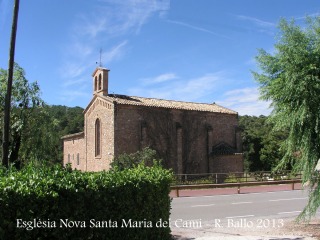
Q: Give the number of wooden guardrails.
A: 1